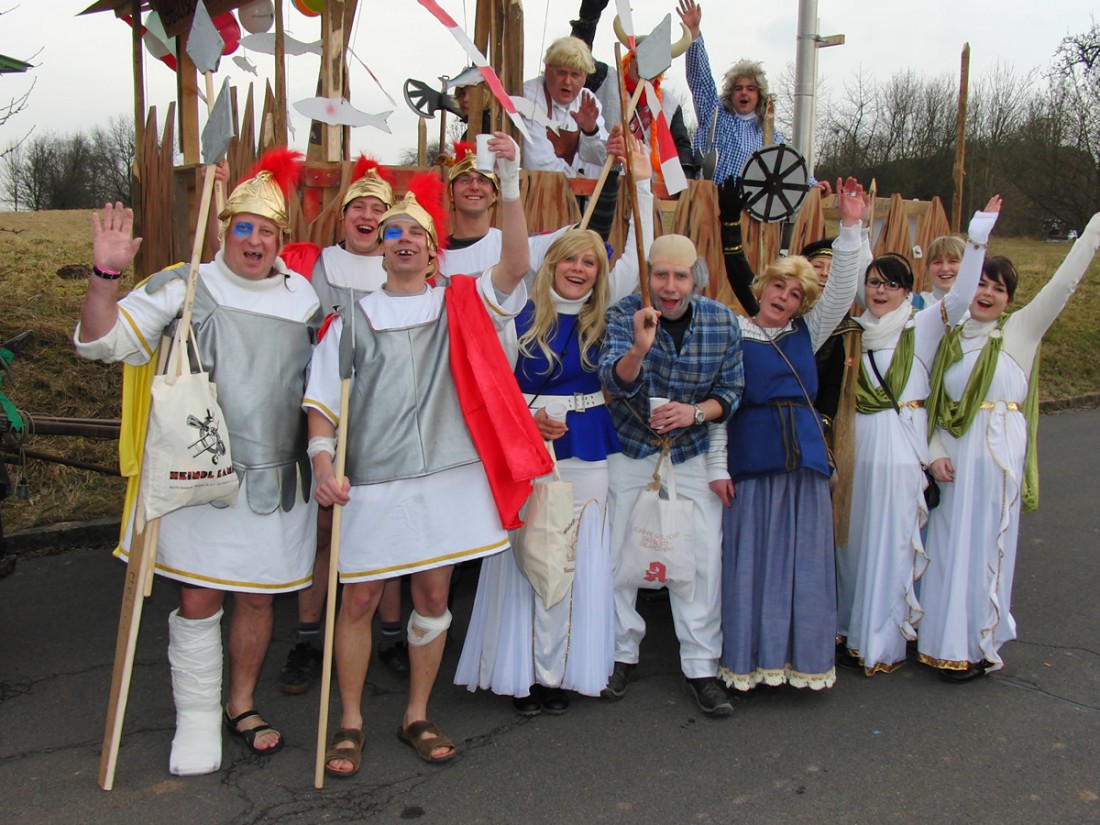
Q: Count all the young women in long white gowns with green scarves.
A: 2